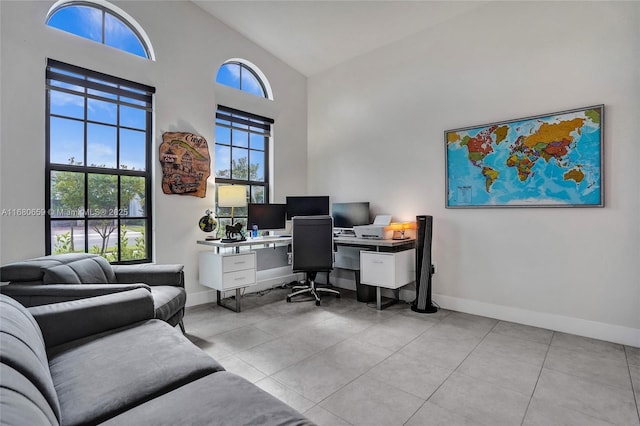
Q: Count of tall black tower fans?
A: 1